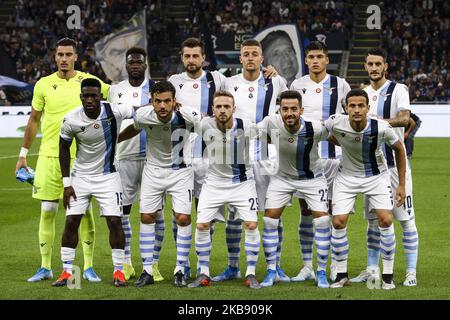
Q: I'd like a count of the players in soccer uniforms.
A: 11